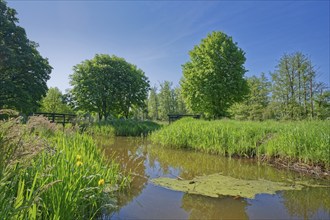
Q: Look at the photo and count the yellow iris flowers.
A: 3